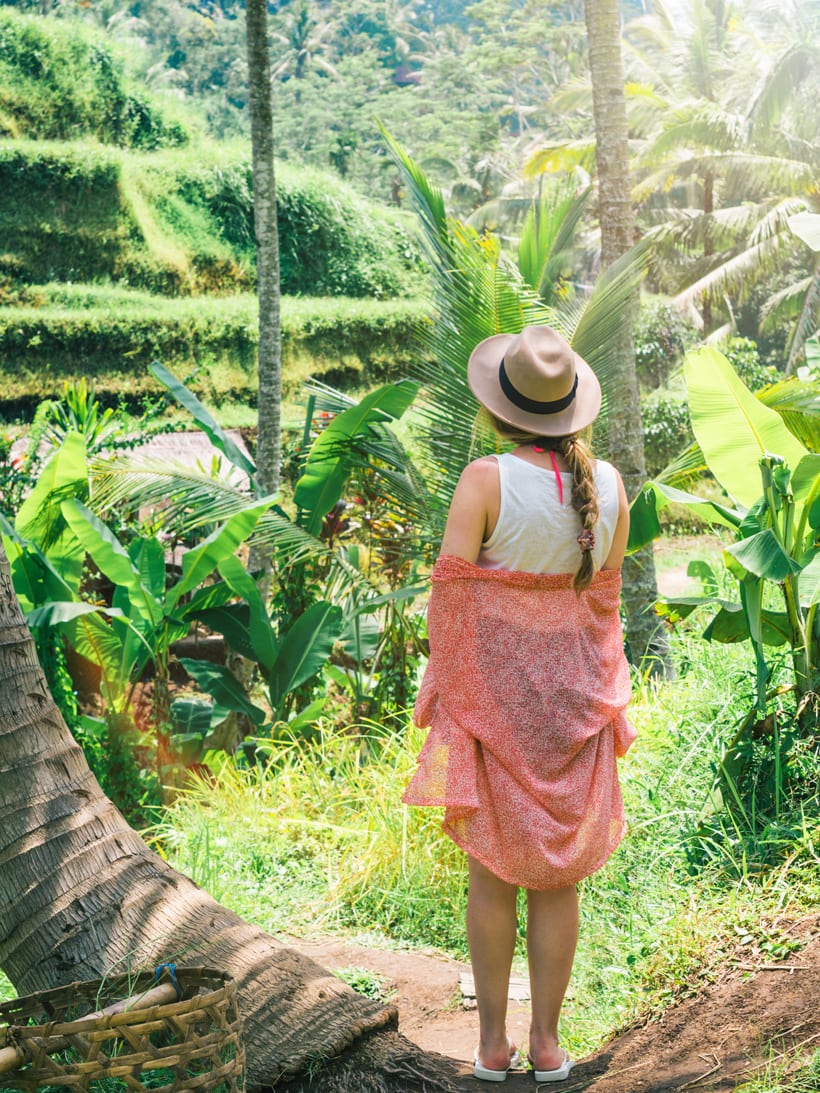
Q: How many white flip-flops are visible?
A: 2